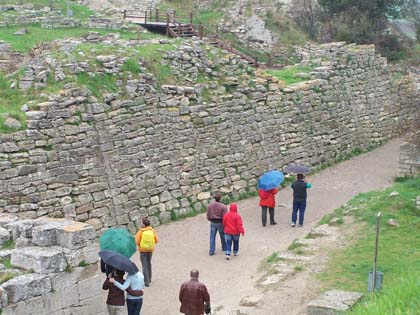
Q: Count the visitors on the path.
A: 9